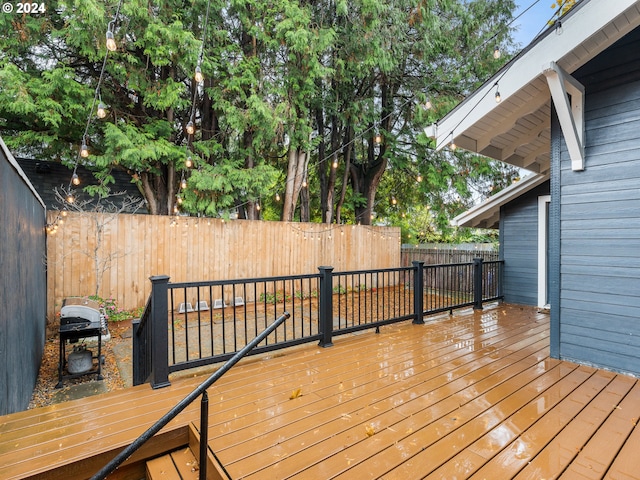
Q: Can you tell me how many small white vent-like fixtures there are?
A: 4